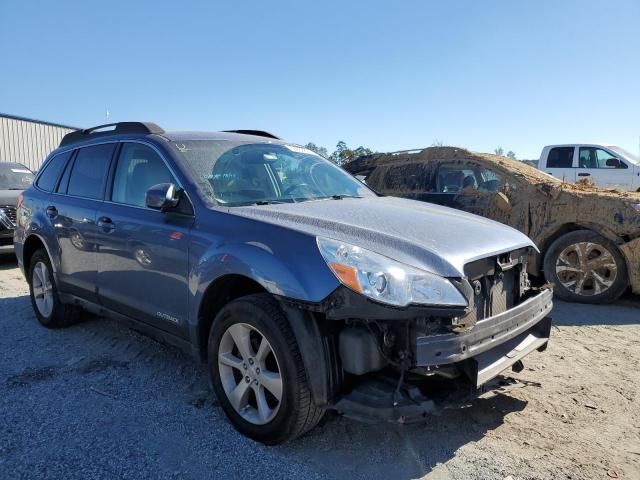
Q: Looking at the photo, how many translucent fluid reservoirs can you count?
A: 1